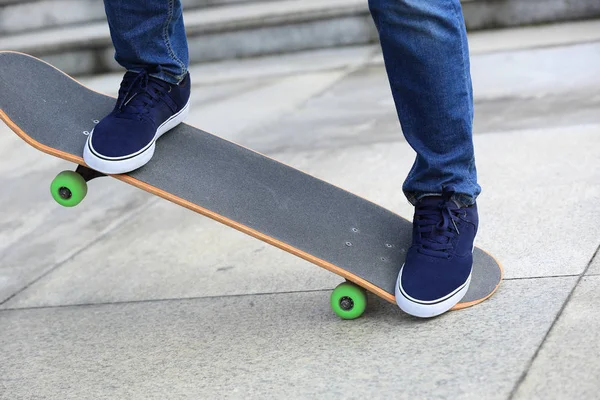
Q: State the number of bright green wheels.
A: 2